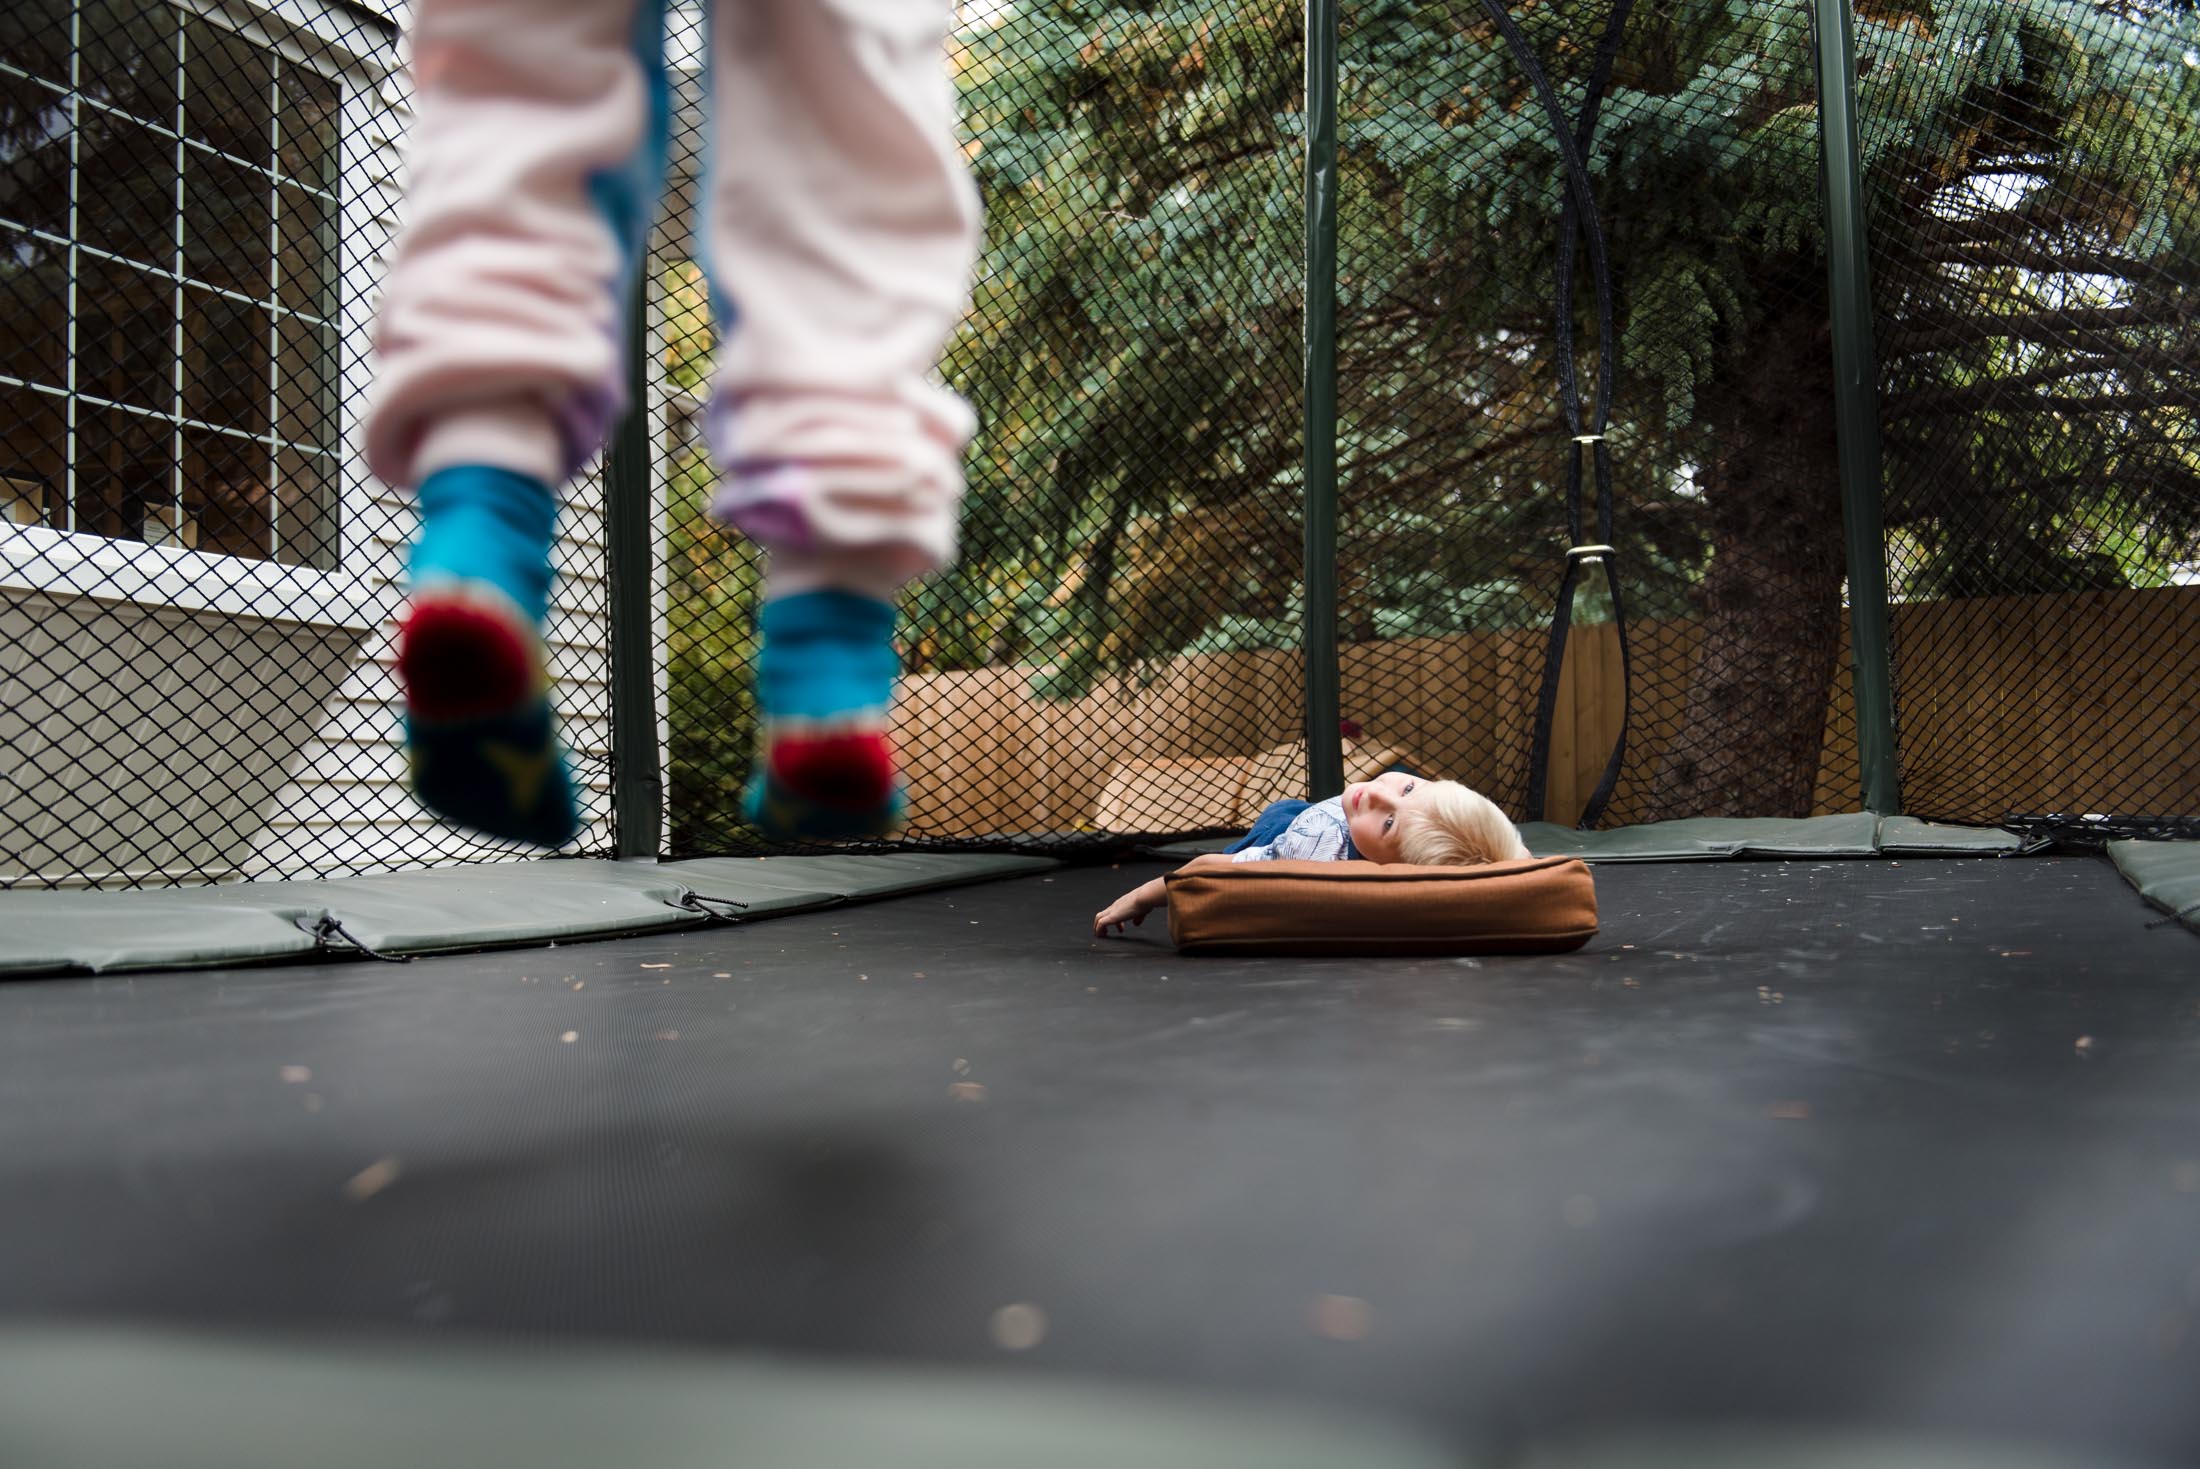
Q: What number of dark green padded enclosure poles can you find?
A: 3